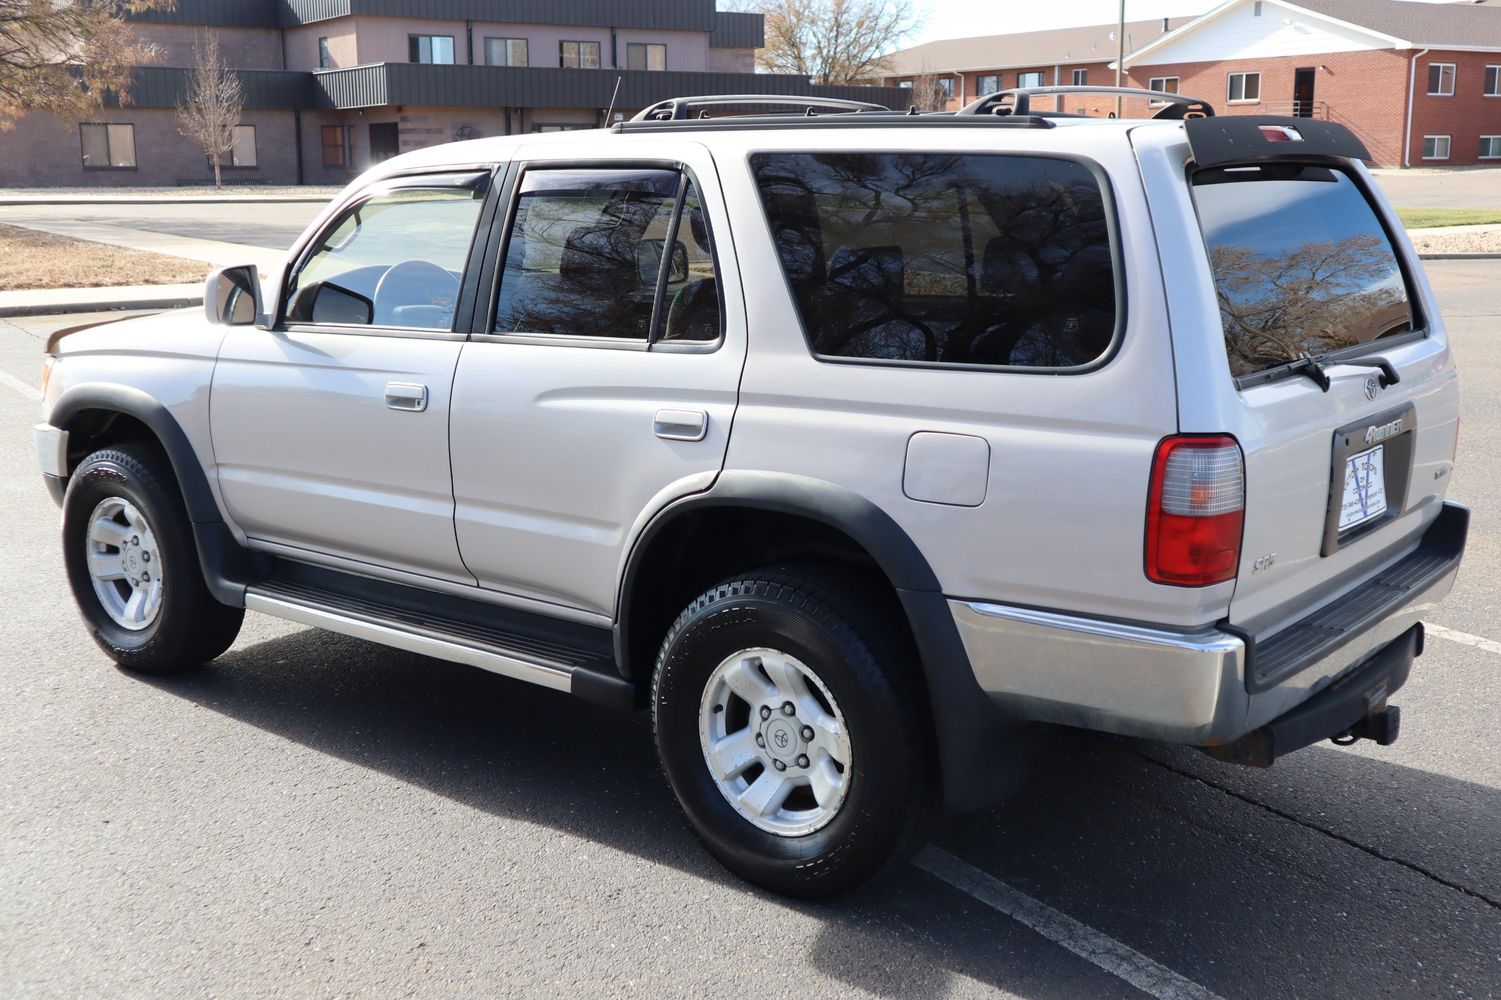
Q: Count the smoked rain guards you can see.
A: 2